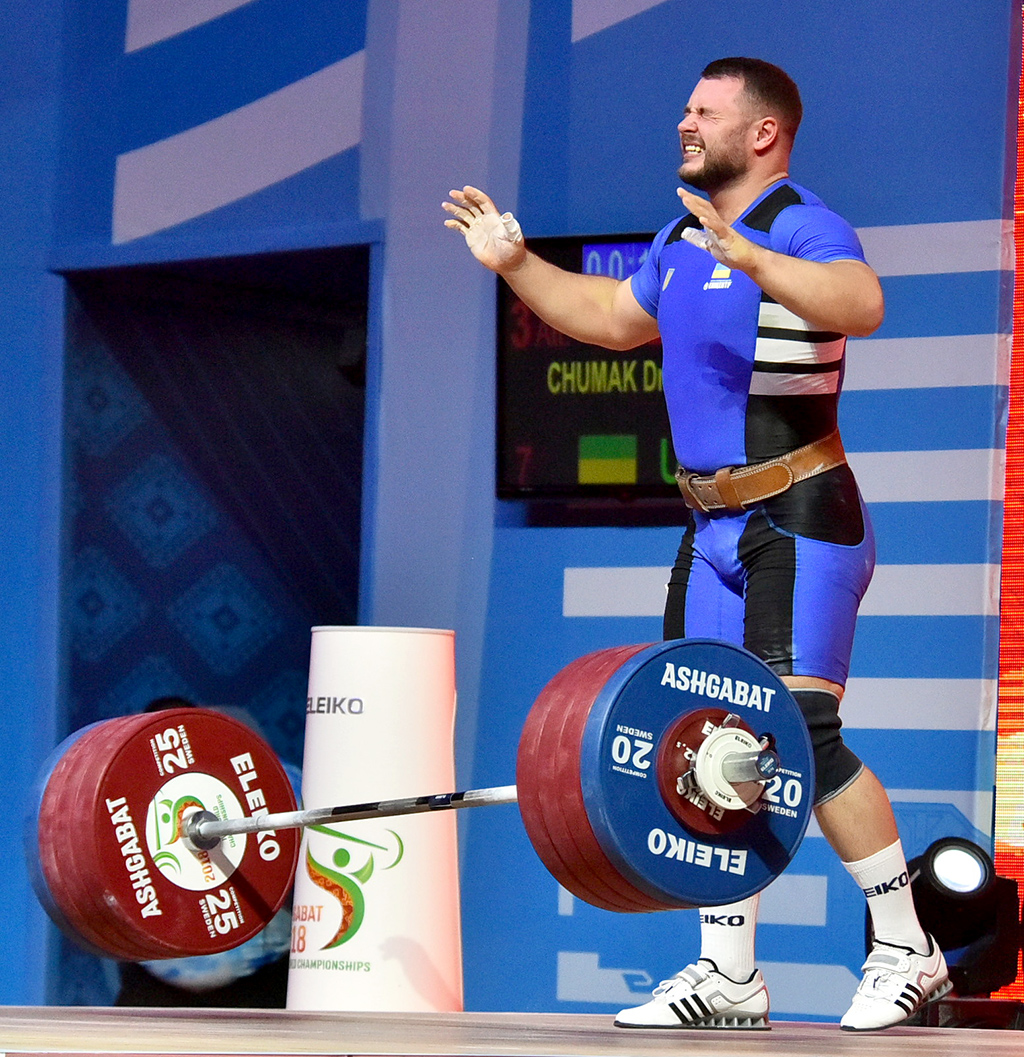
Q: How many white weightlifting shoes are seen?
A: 2